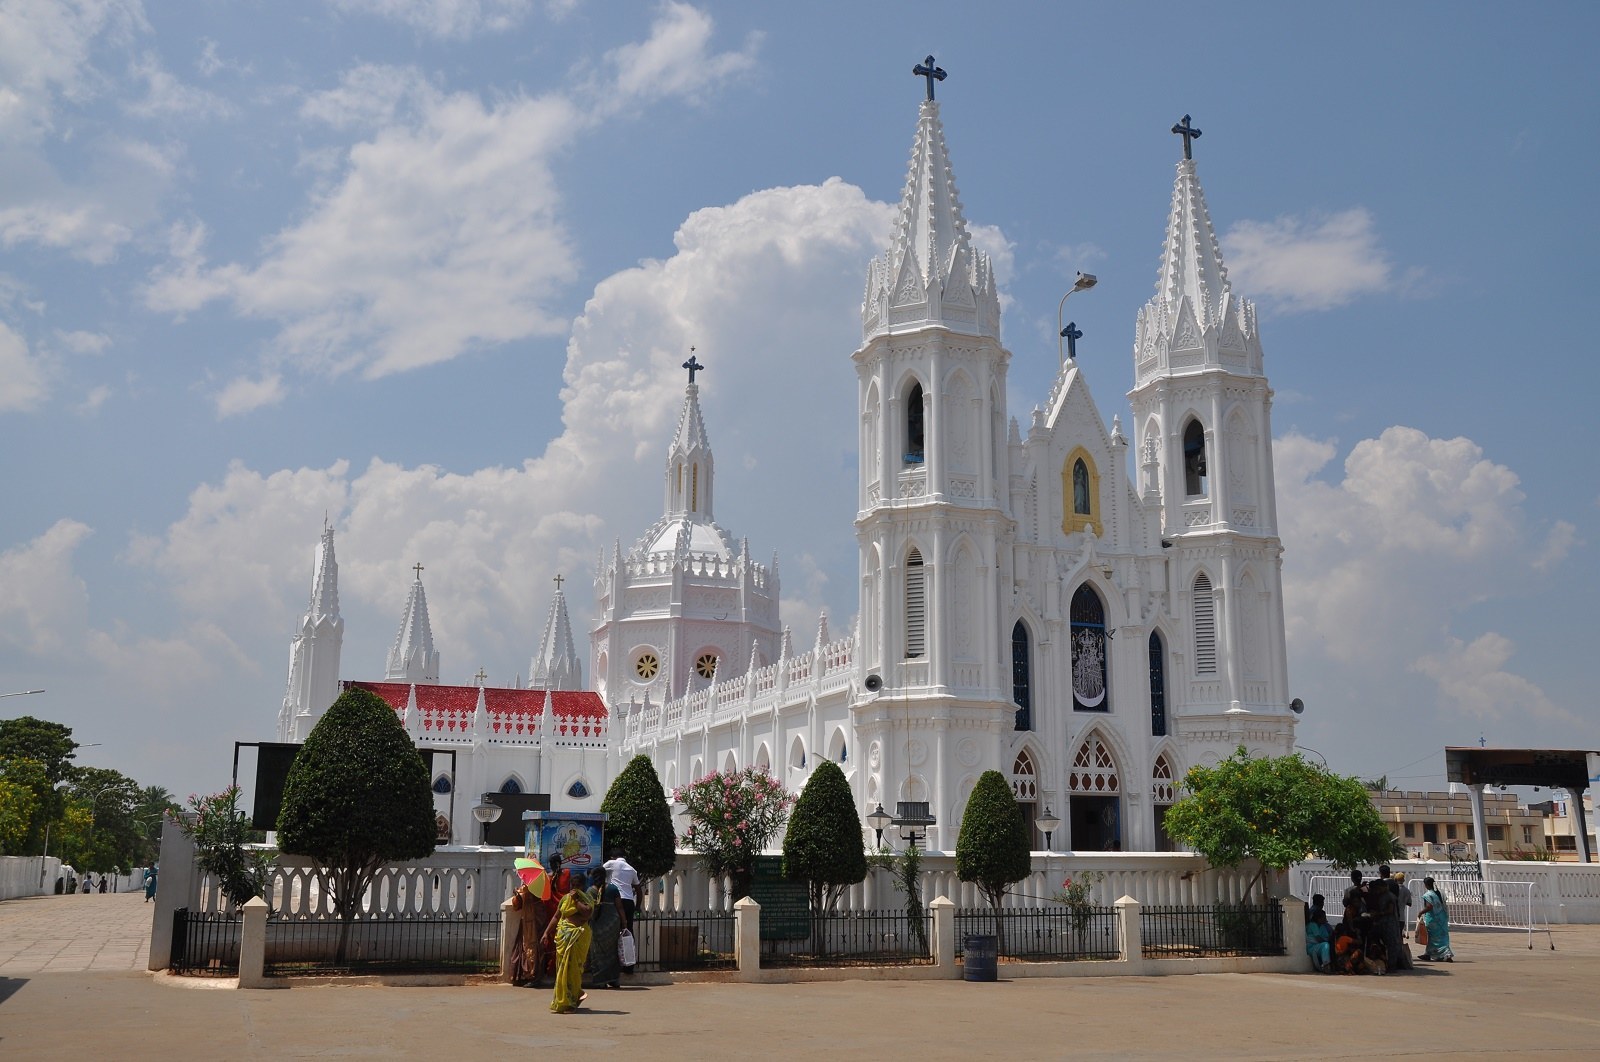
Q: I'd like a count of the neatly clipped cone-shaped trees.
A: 4